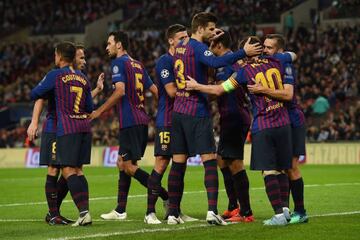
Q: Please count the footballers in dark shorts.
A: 8